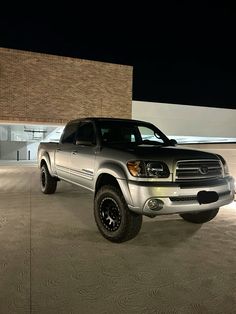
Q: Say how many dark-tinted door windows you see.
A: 2